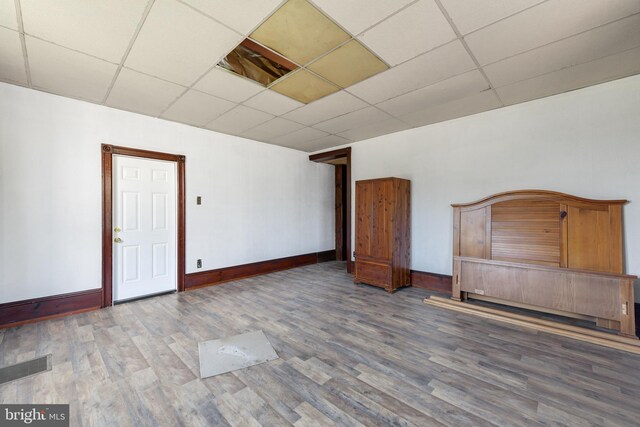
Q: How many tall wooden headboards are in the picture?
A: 1